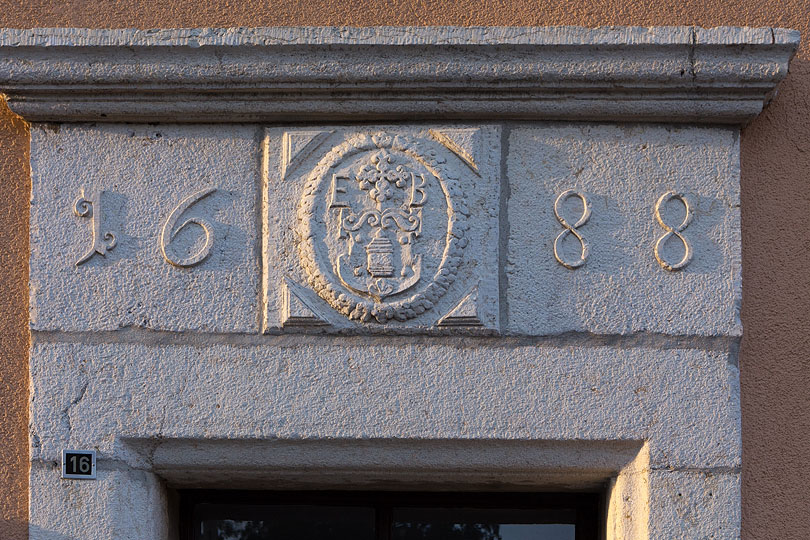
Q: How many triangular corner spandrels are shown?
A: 4